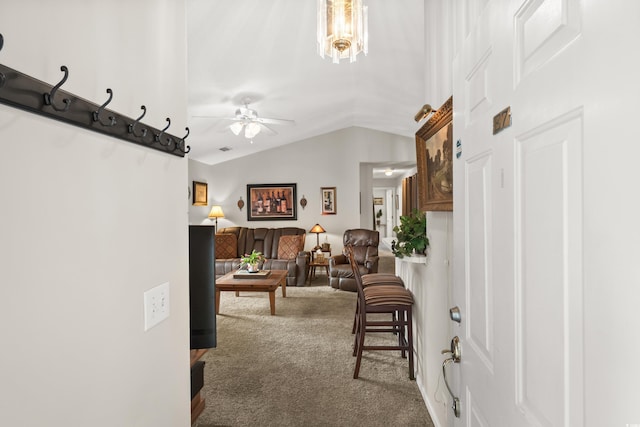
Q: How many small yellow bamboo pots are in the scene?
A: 0